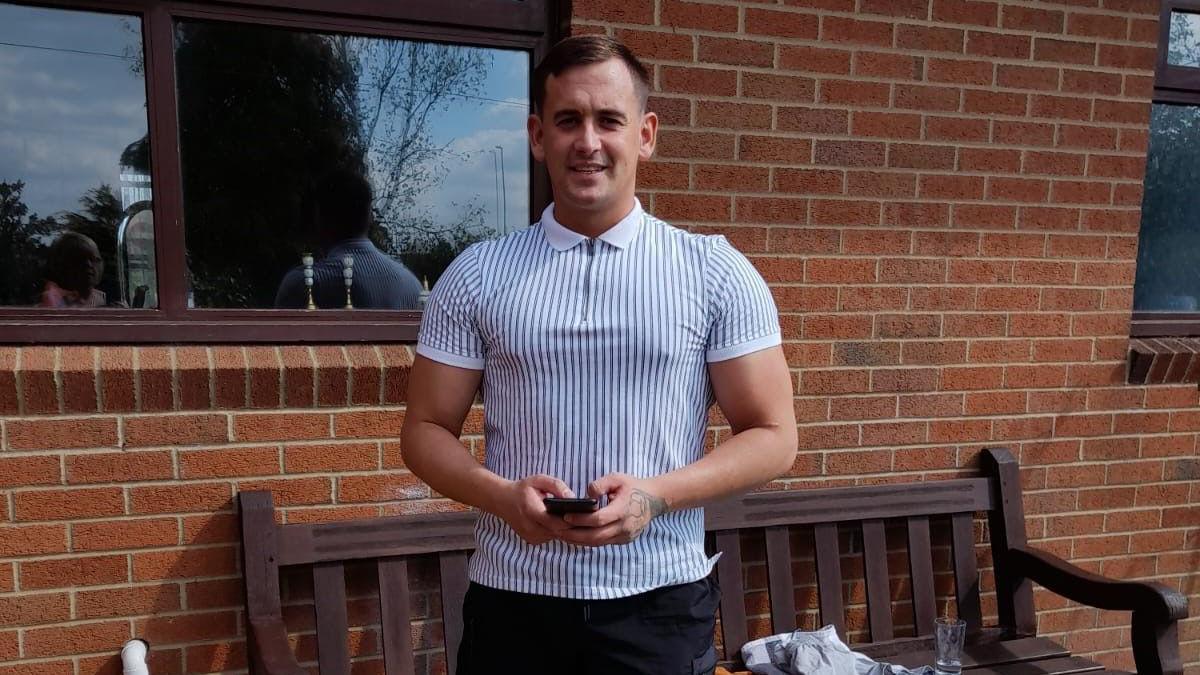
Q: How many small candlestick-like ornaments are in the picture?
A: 2